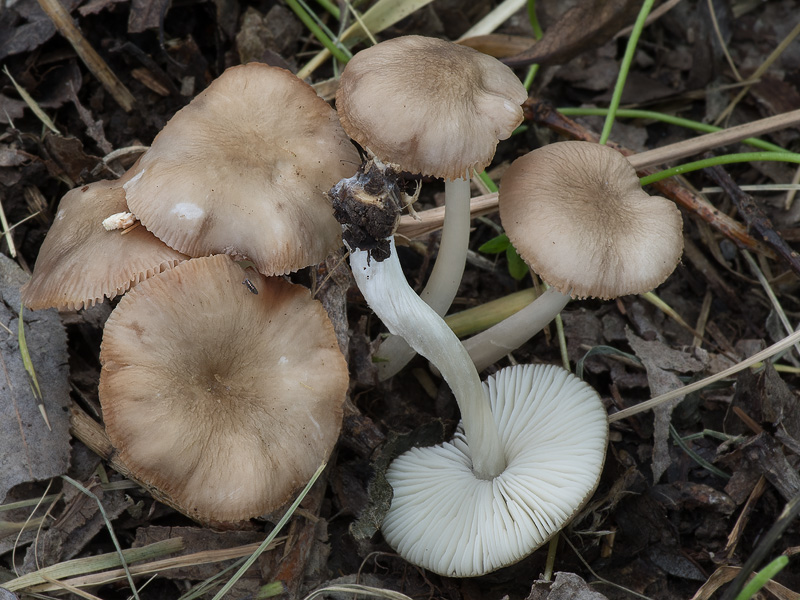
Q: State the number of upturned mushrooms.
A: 1